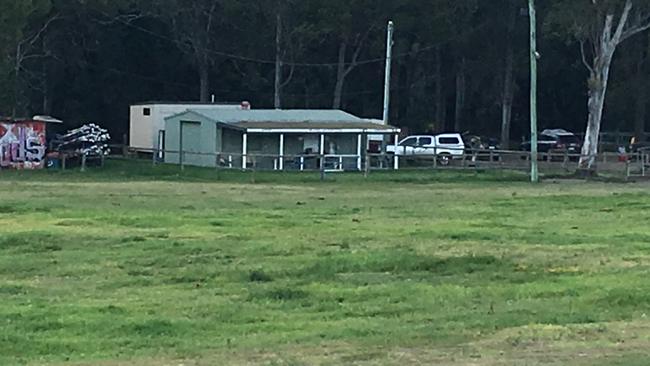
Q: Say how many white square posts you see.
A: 5